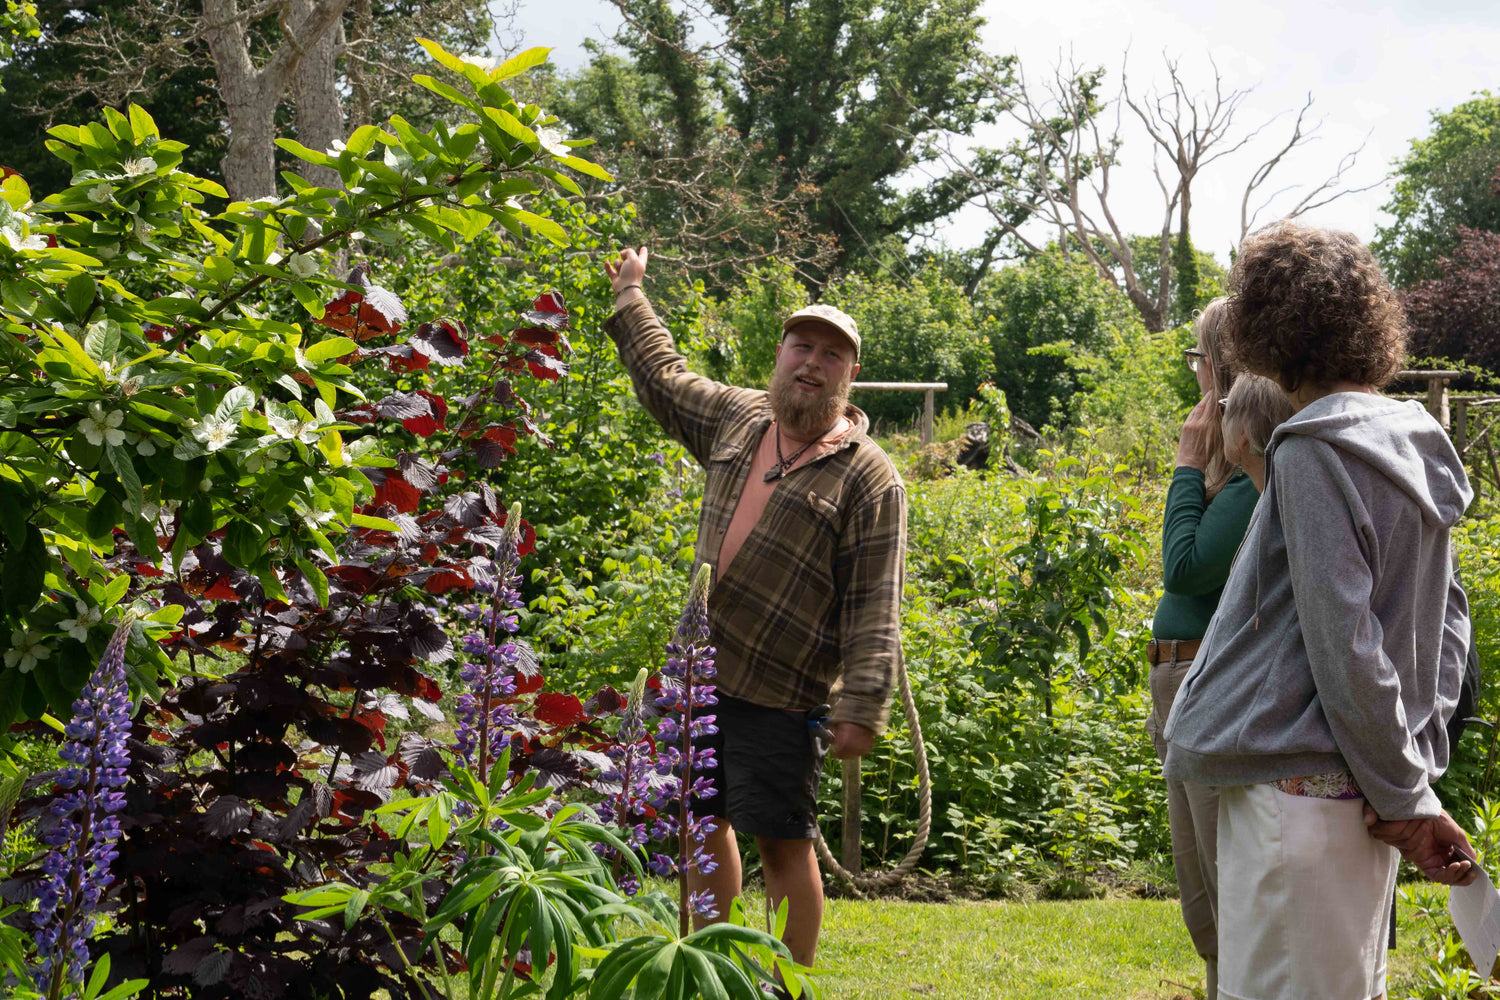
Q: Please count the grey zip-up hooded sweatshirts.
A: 1